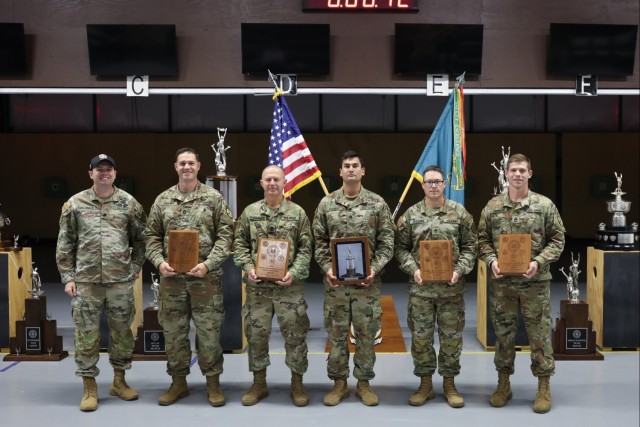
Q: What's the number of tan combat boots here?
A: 12